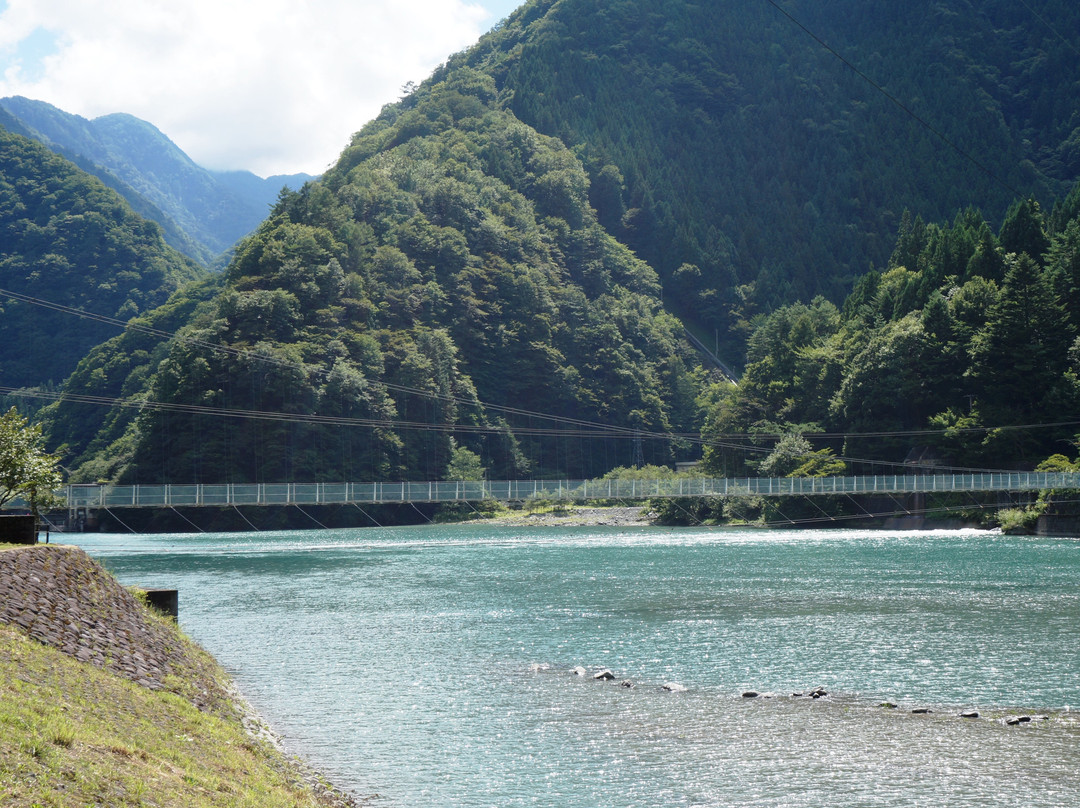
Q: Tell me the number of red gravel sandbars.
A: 0